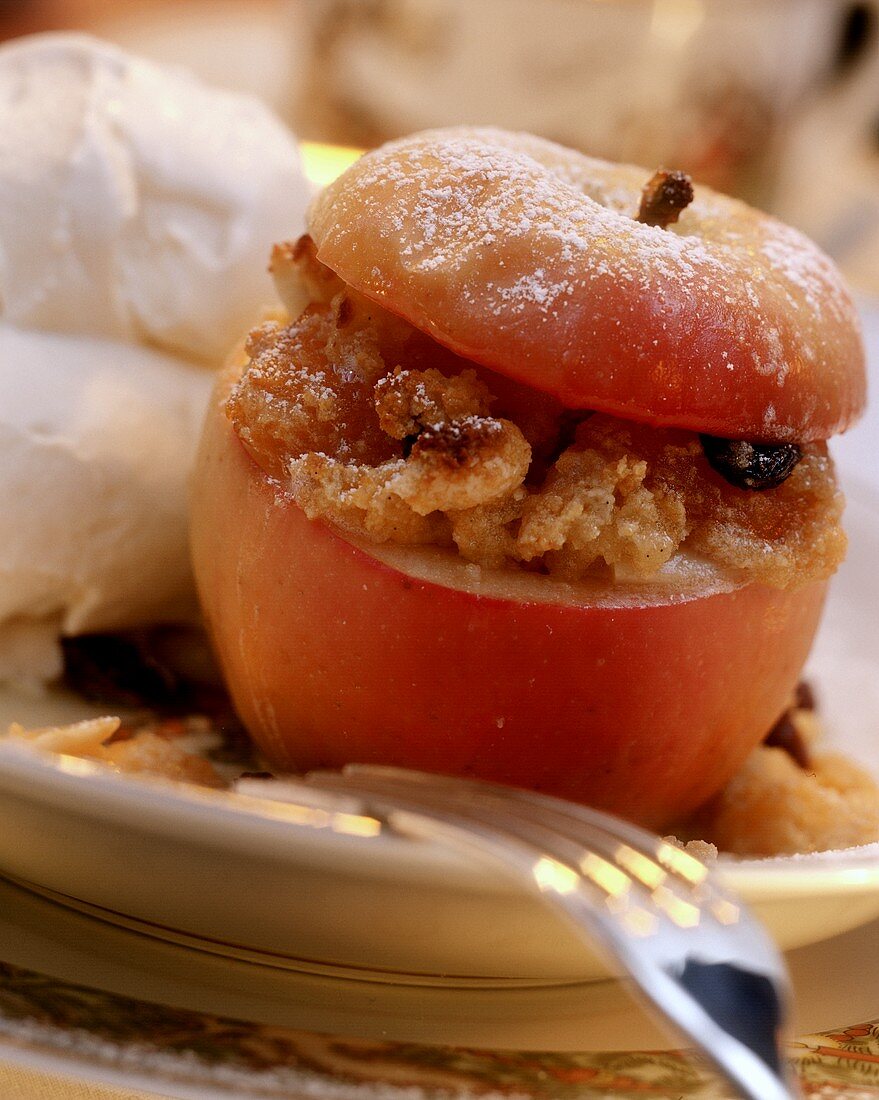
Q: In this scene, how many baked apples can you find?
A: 1